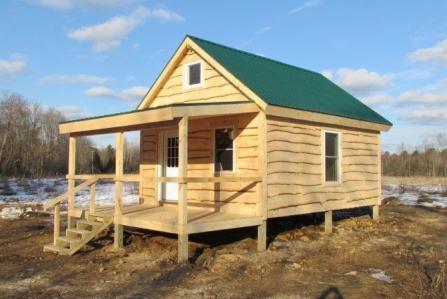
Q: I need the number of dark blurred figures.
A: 1